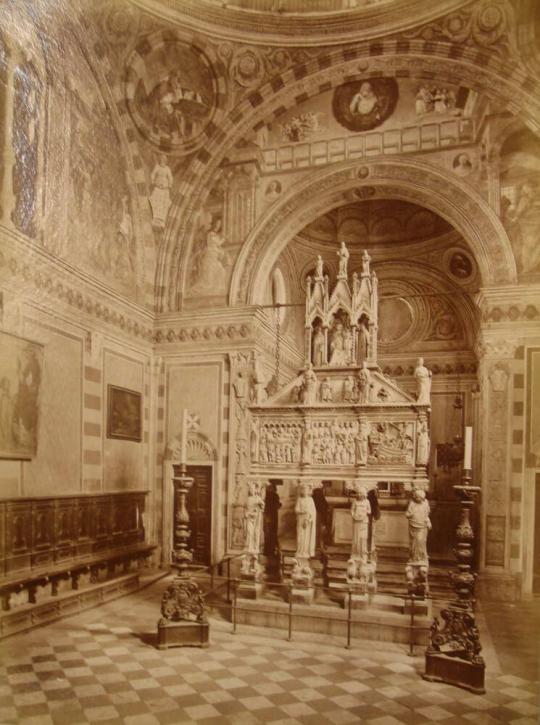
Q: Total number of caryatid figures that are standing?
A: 4